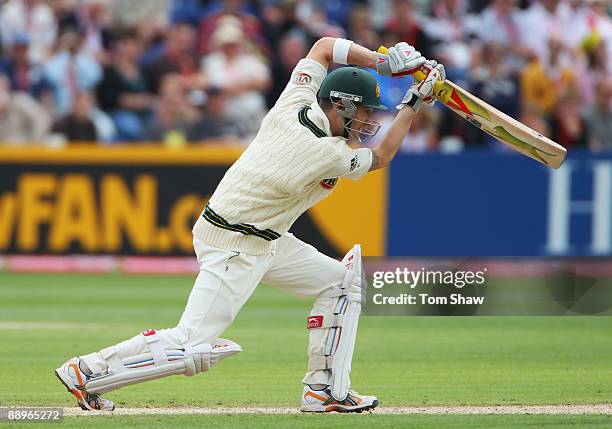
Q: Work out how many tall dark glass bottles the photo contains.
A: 0